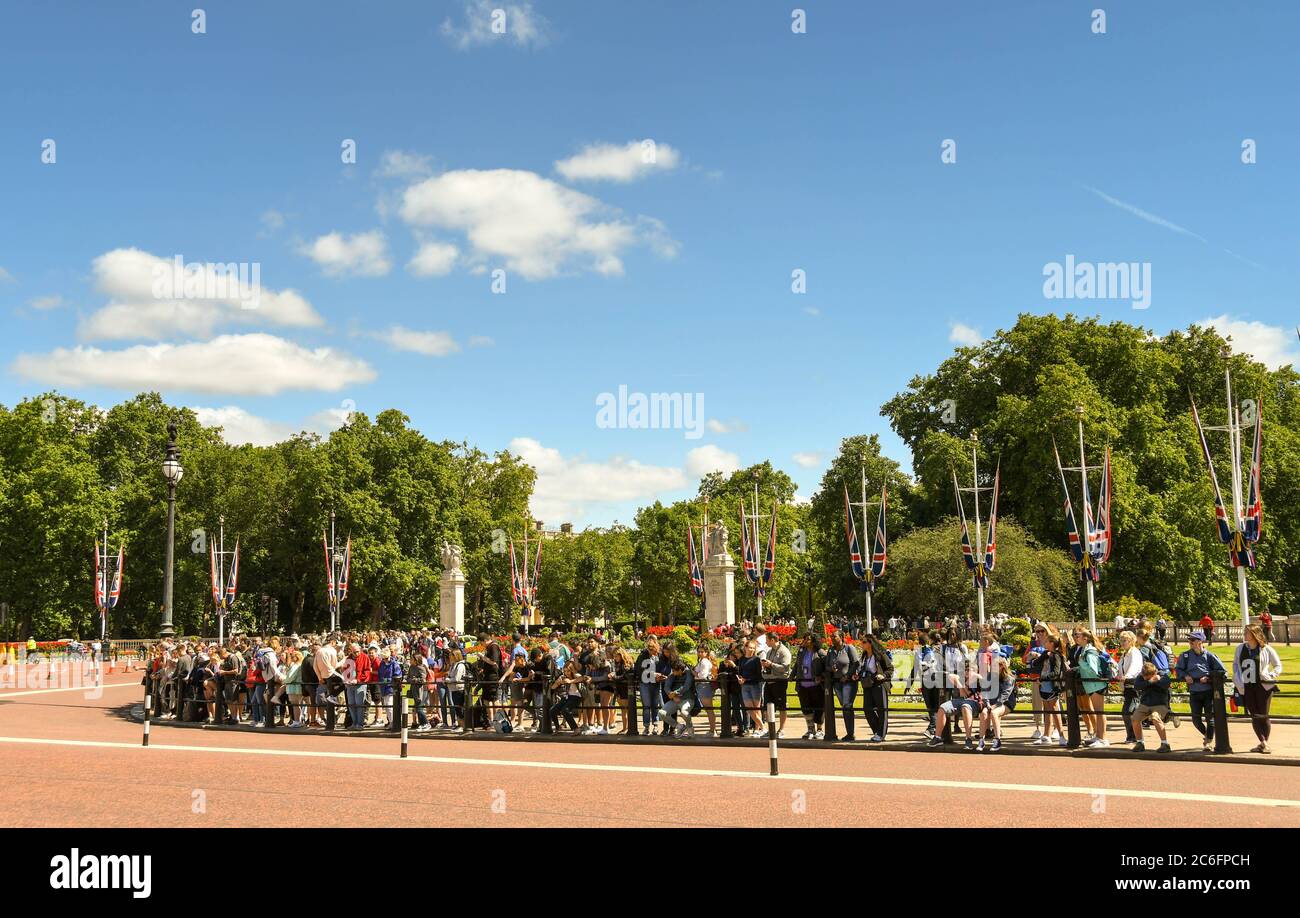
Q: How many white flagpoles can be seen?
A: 10